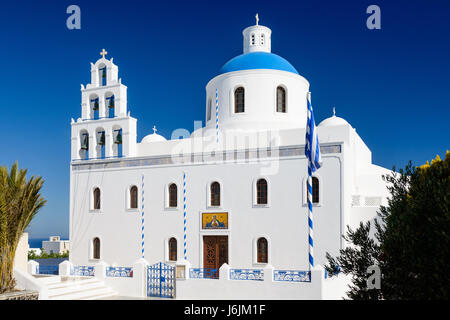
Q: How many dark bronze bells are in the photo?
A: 6